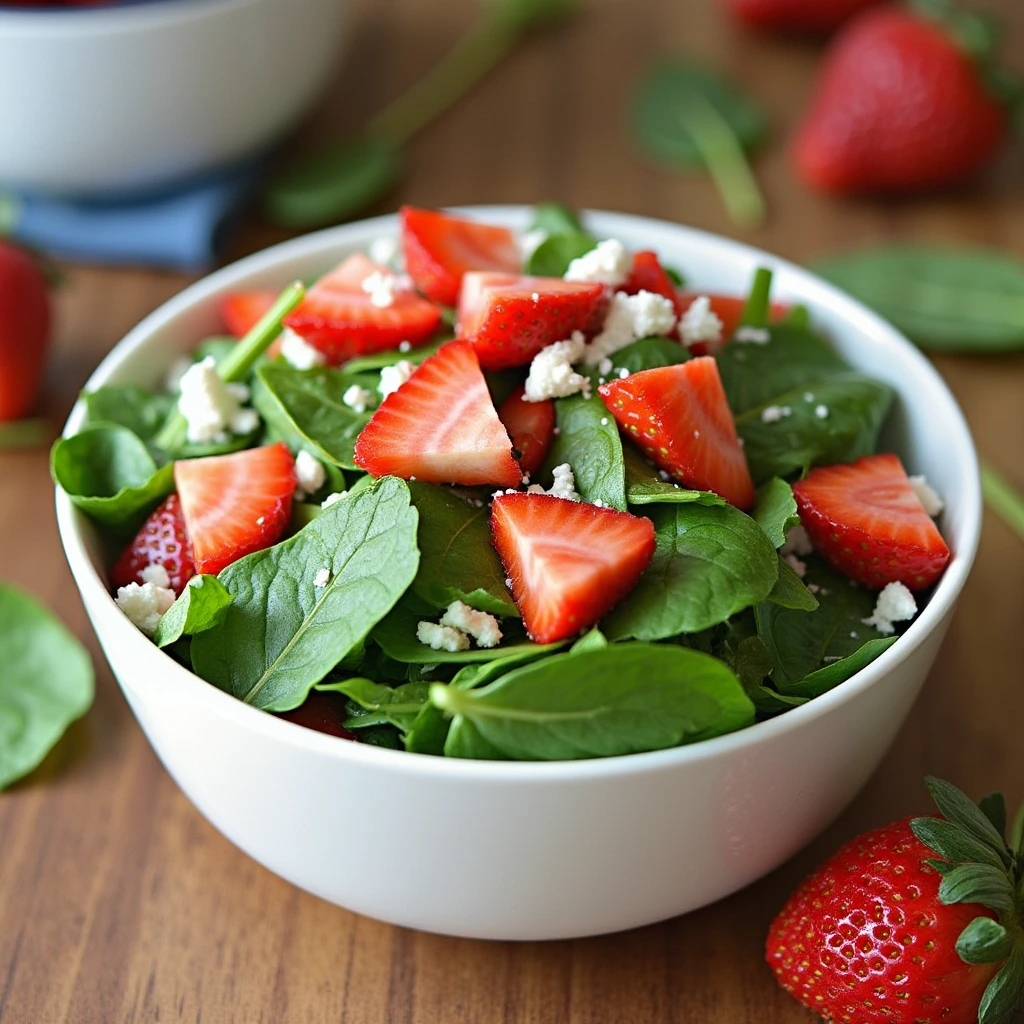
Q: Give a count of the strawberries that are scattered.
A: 4